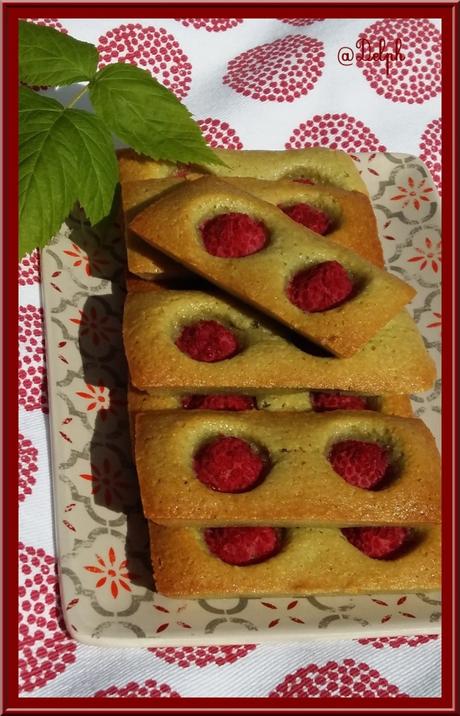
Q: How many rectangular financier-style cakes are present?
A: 7